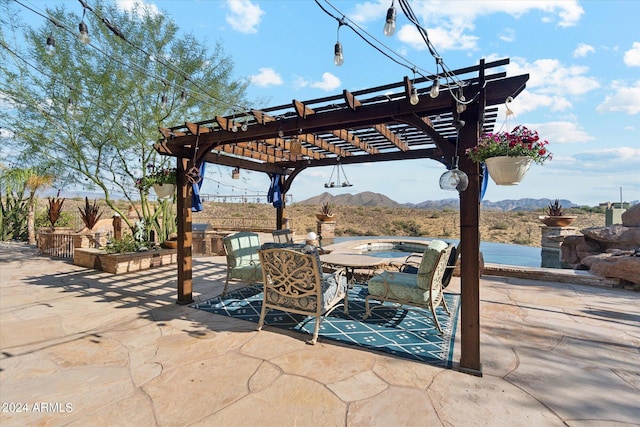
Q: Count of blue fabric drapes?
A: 3